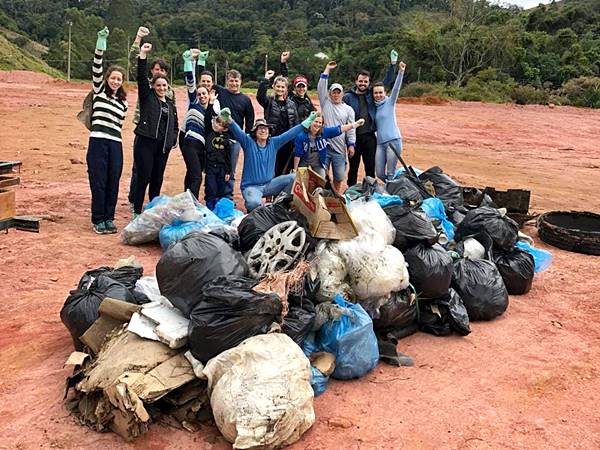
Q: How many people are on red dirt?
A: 14